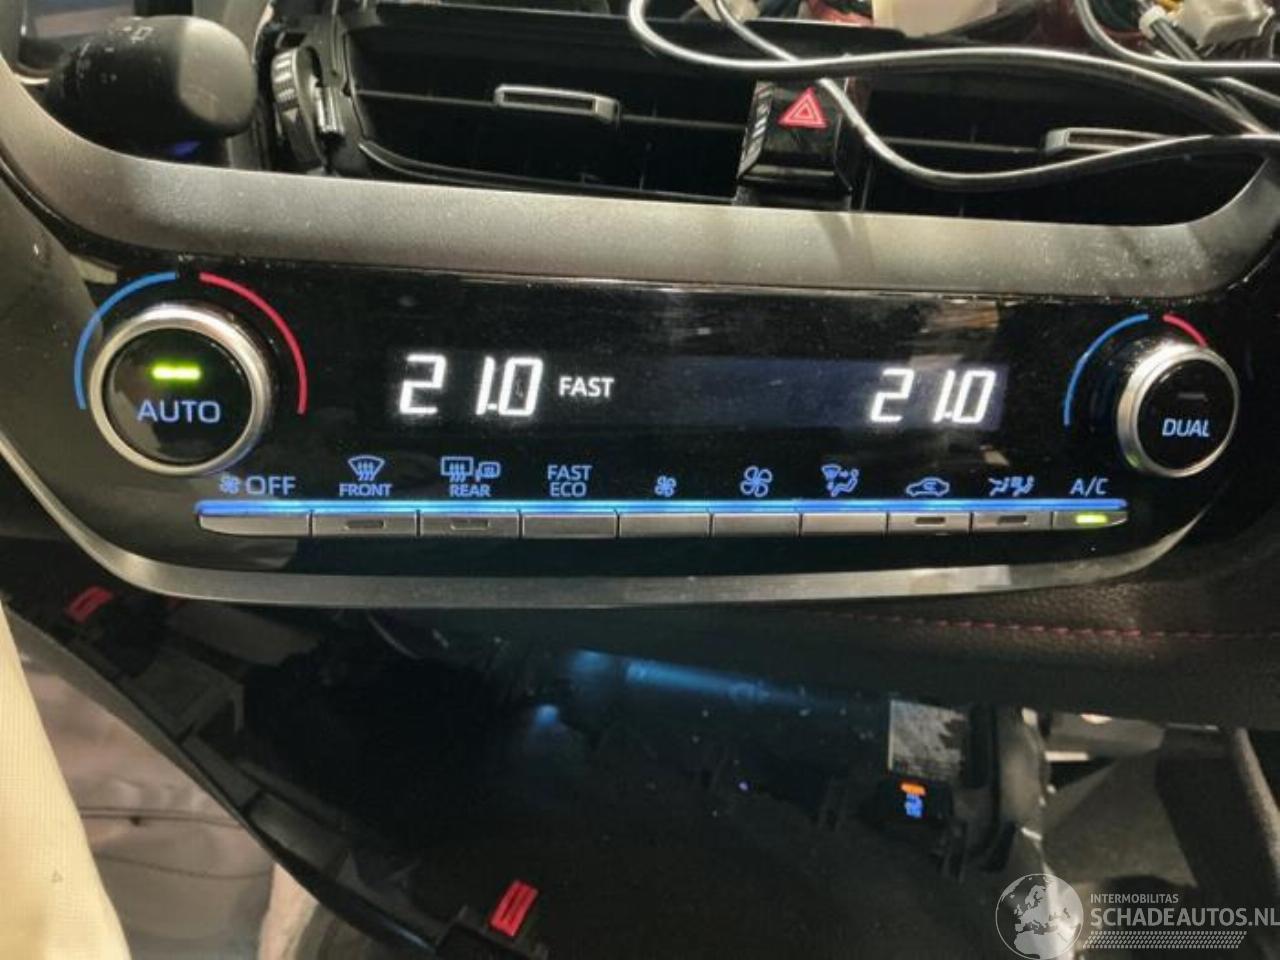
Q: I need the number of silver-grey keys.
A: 10